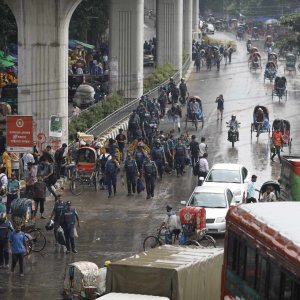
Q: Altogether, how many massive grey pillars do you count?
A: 5